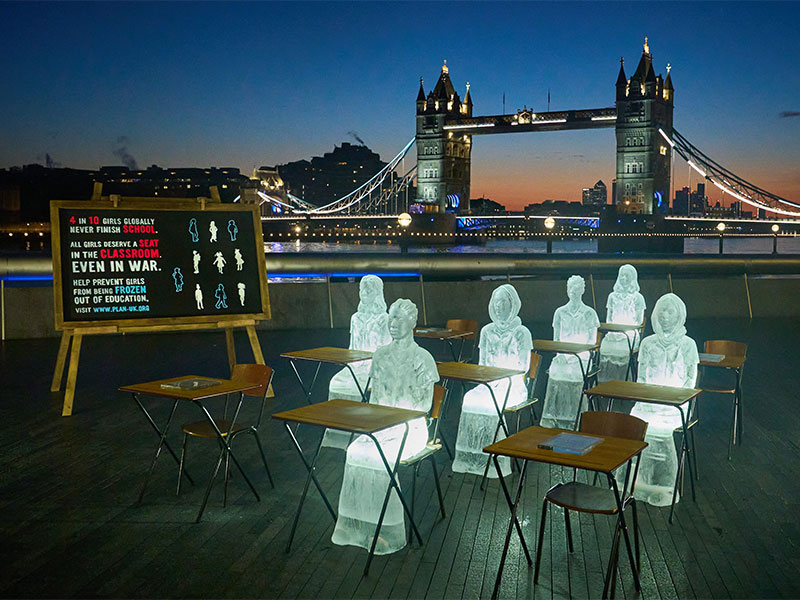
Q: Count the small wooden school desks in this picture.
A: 10